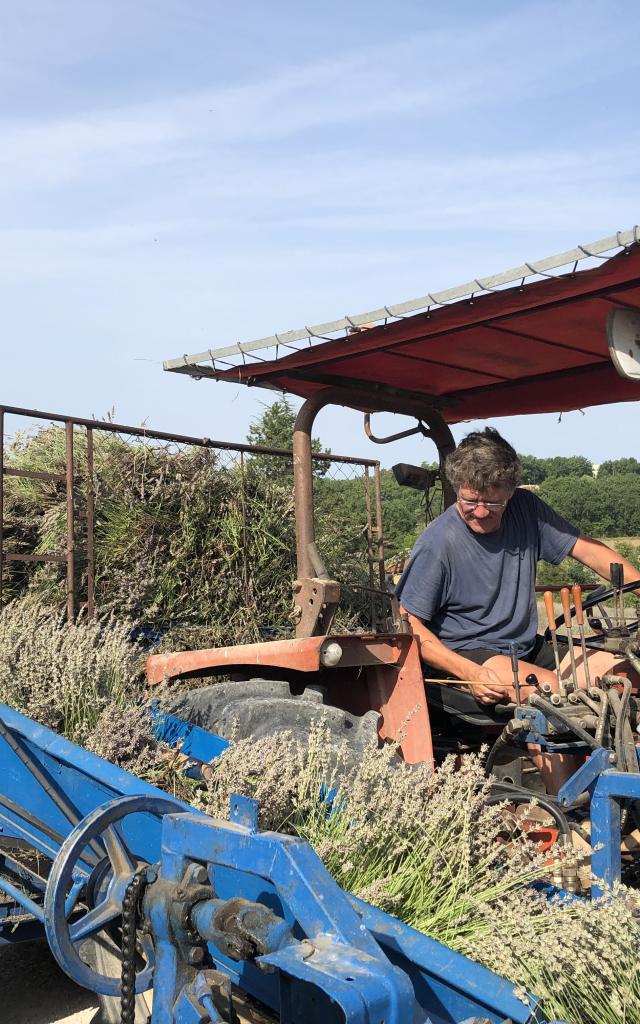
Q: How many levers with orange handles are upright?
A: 3